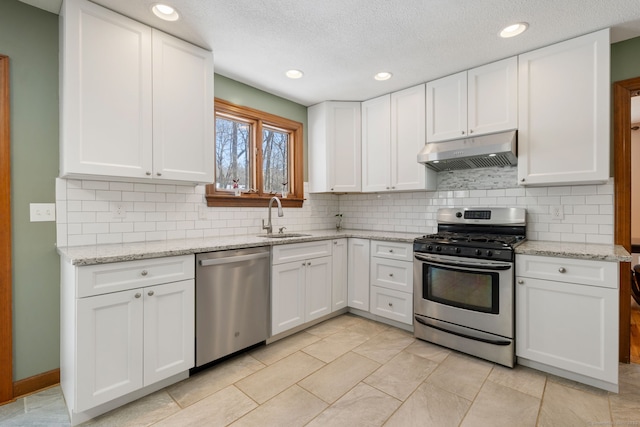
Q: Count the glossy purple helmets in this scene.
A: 0